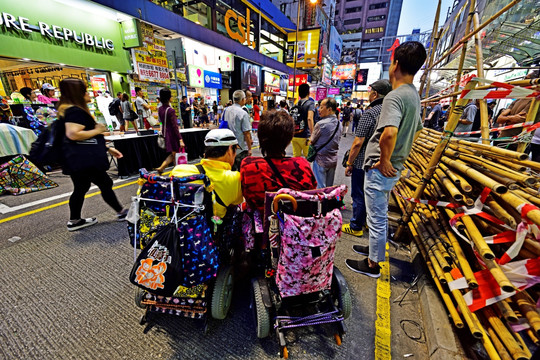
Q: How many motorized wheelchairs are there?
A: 2